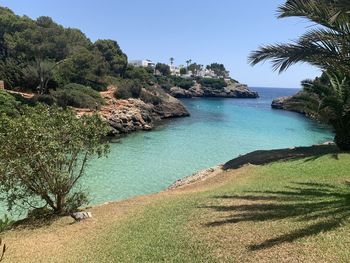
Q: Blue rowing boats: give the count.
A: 0